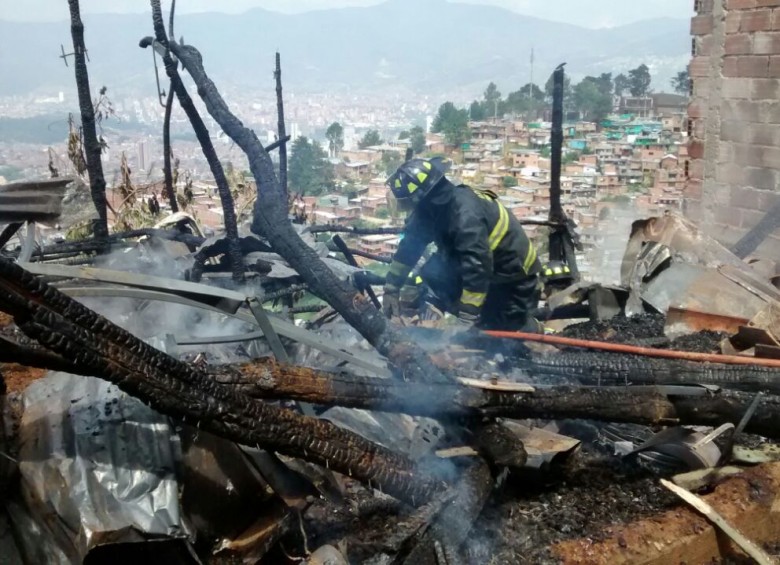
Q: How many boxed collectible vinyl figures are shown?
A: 0